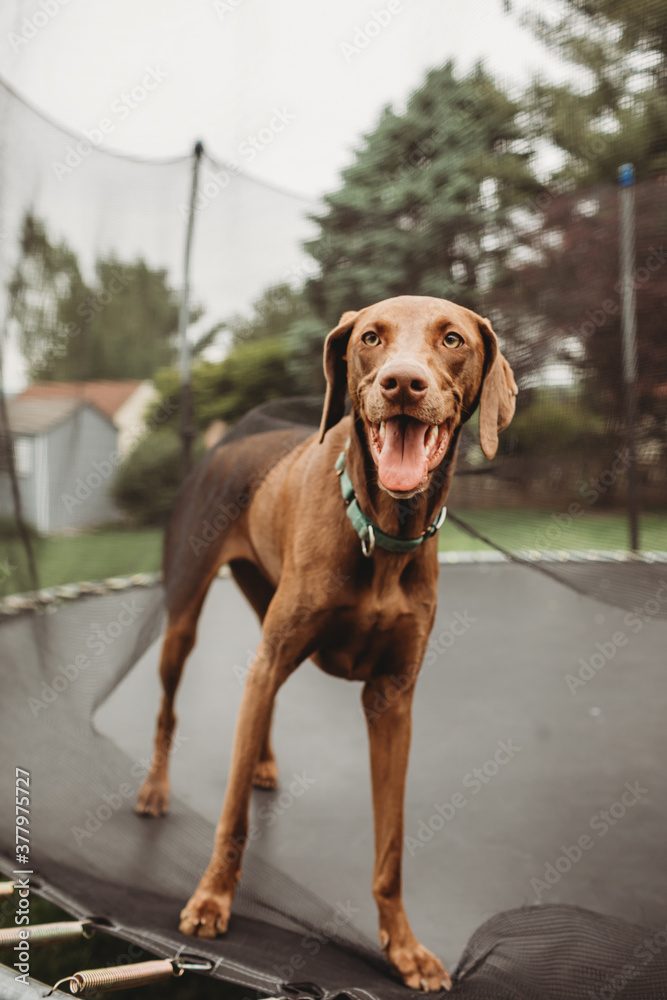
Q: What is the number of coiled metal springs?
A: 3